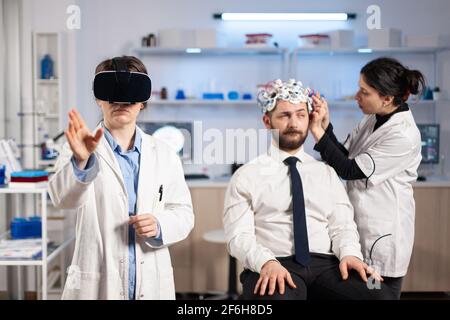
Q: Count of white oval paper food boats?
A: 0